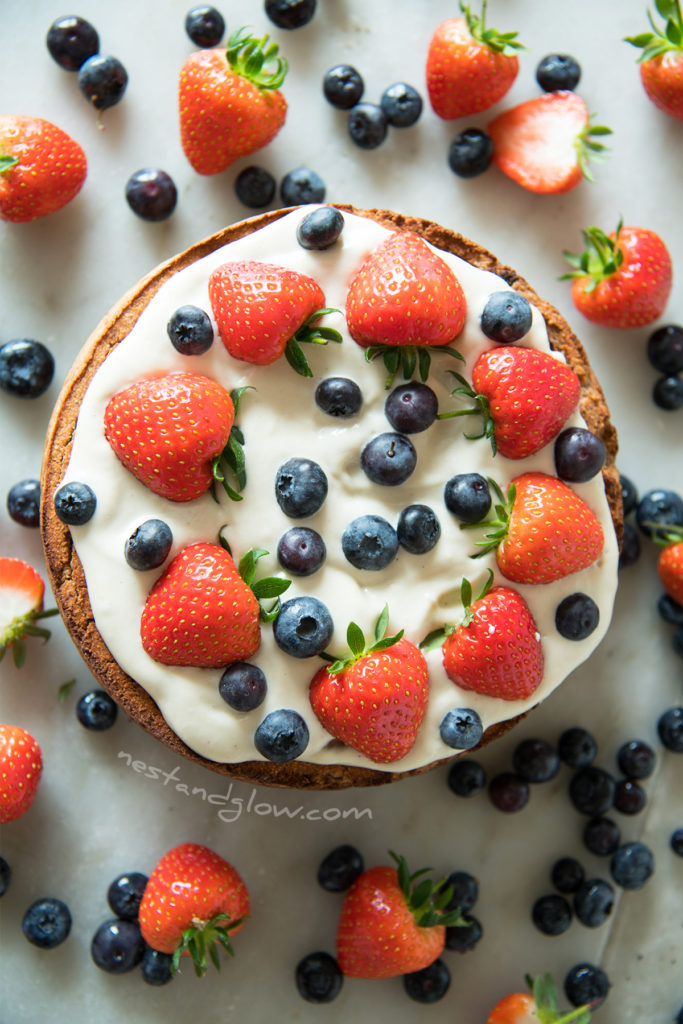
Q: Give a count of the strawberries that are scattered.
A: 12